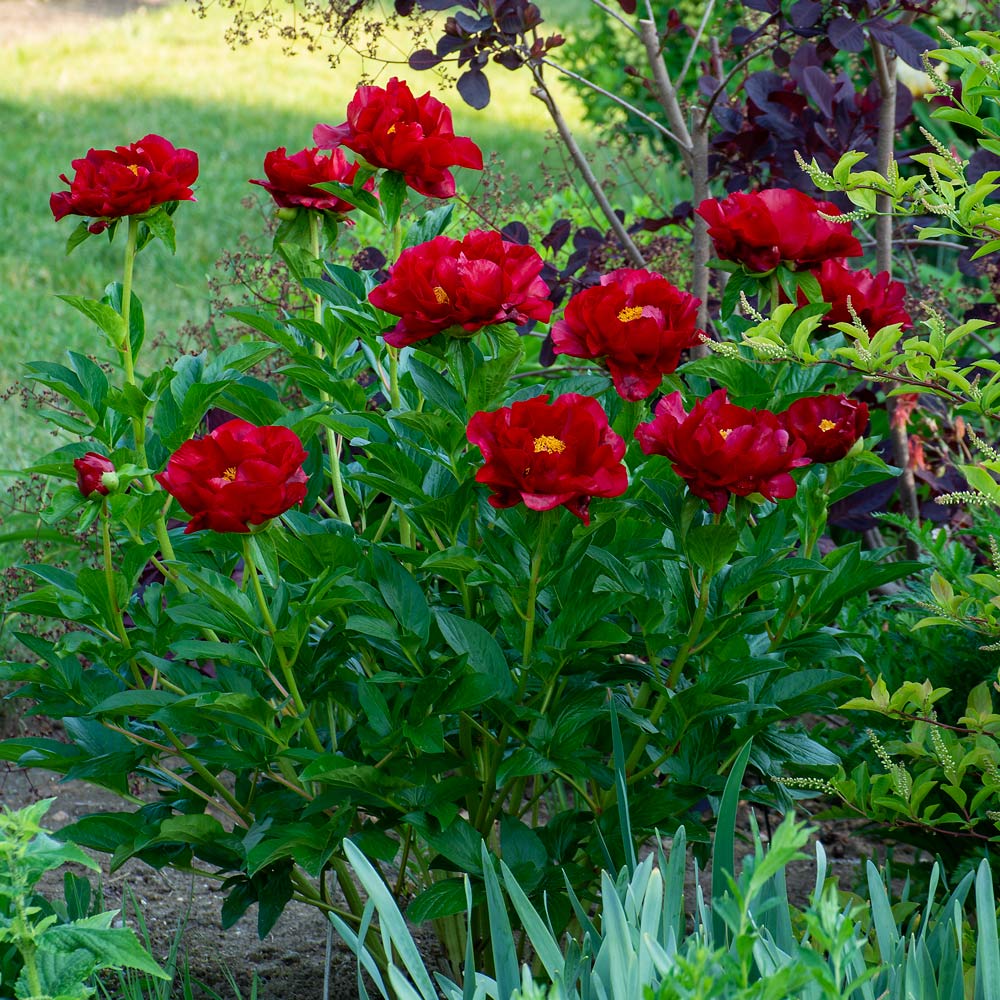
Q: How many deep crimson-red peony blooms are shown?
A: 11